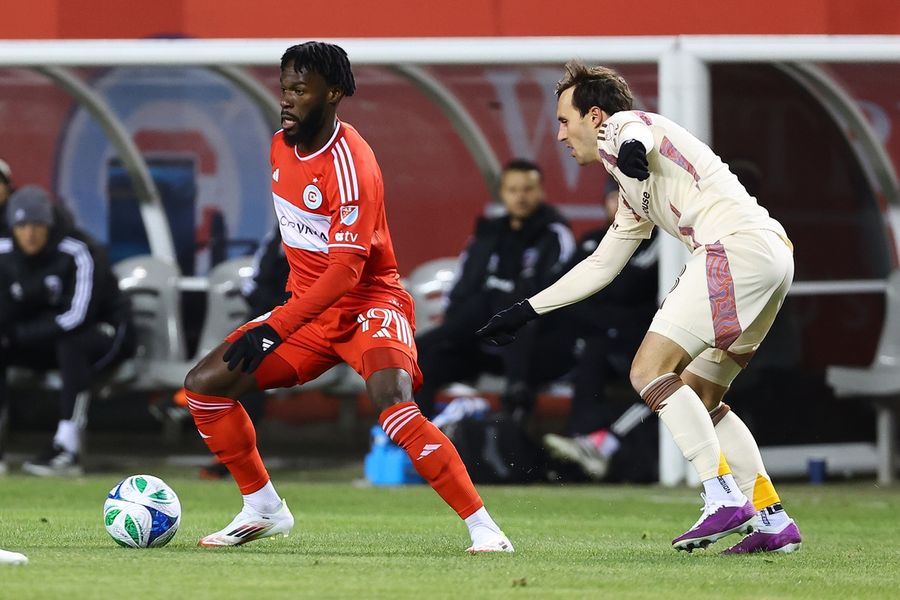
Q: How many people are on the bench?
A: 5